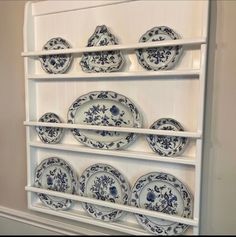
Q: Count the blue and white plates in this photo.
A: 9